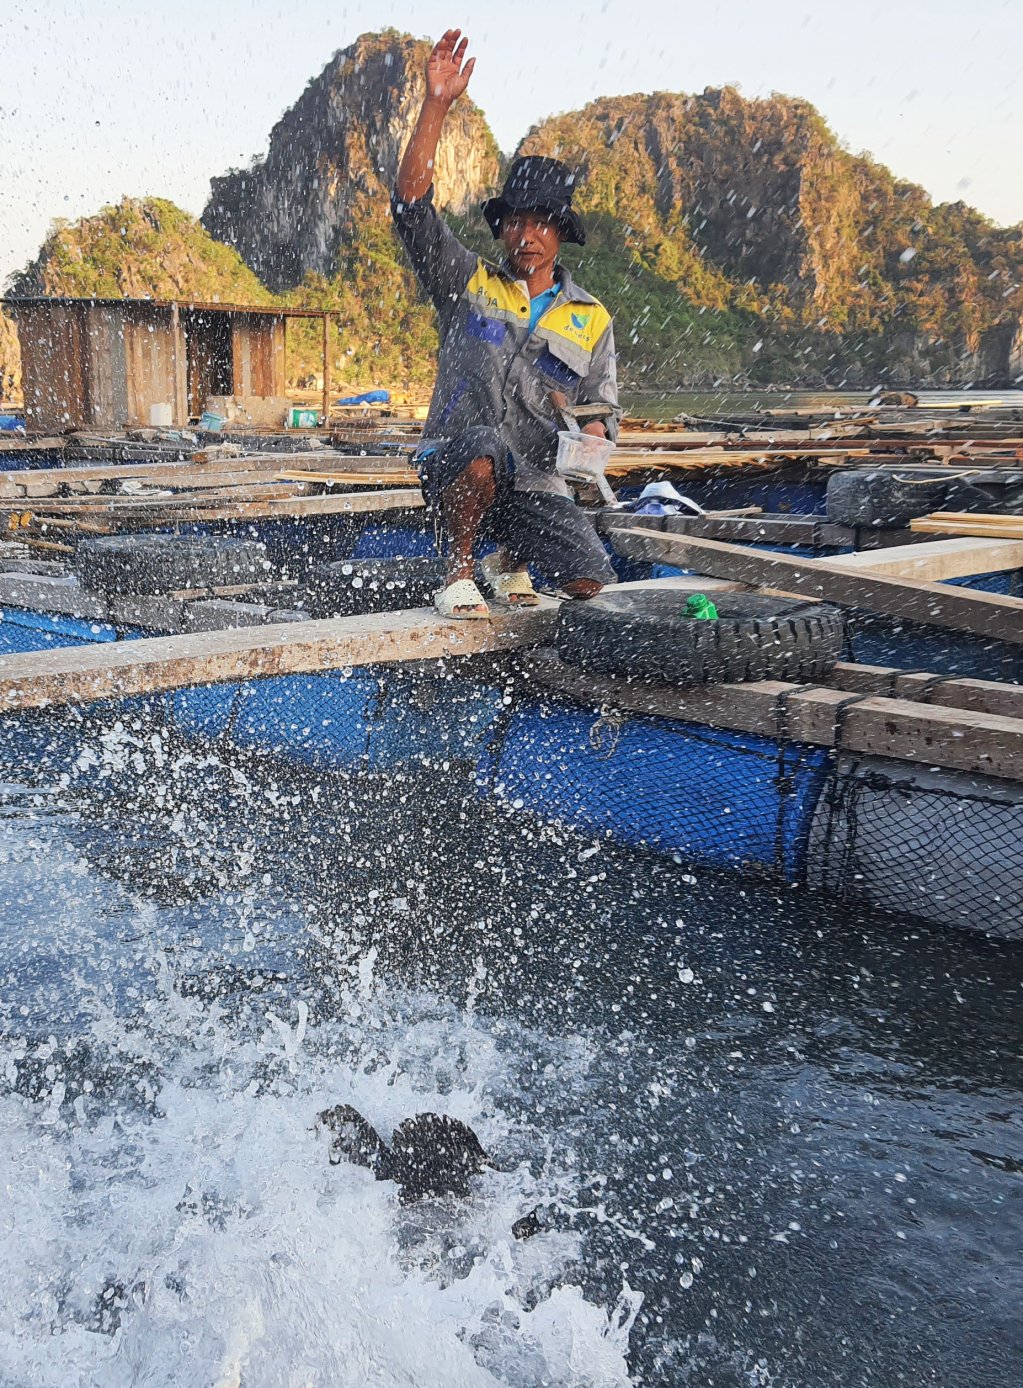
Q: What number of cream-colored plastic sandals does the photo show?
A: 2